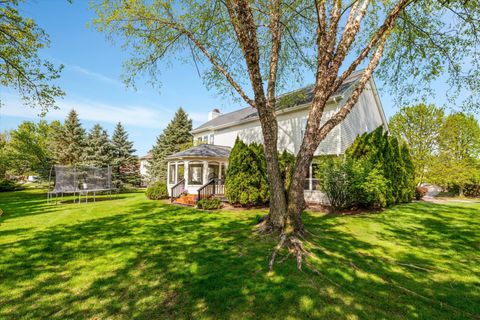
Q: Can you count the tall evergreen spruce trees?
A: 4